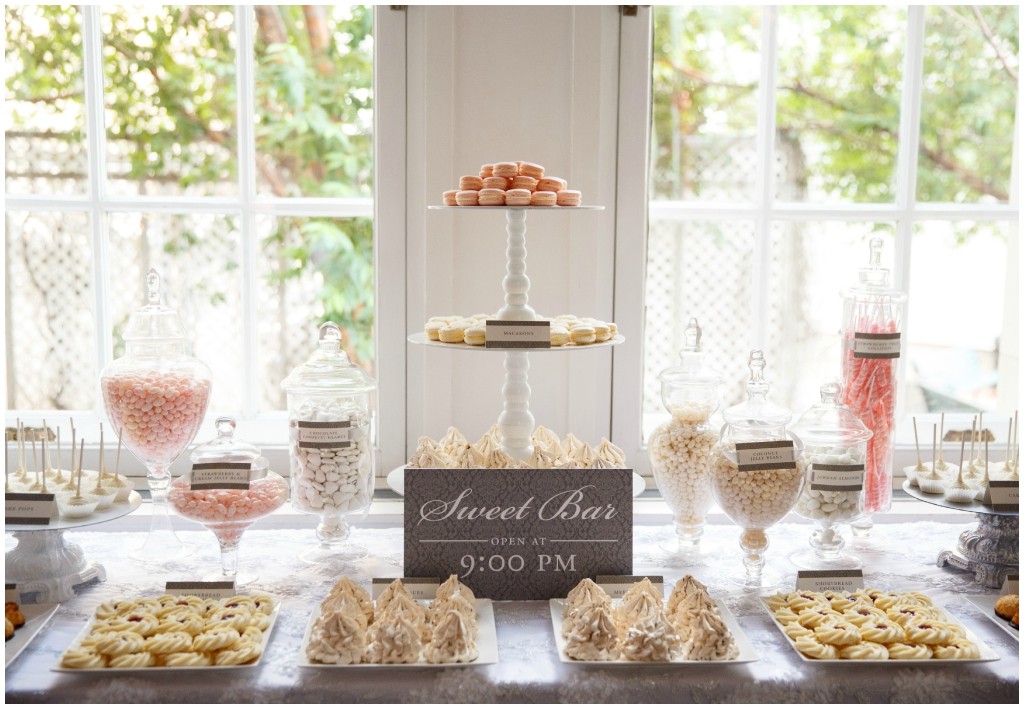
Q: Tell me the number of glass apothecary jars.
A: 7